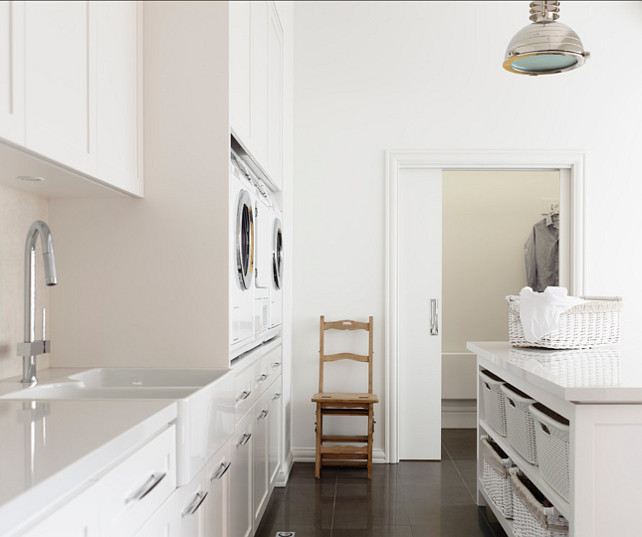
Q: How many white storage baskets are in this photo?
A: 6